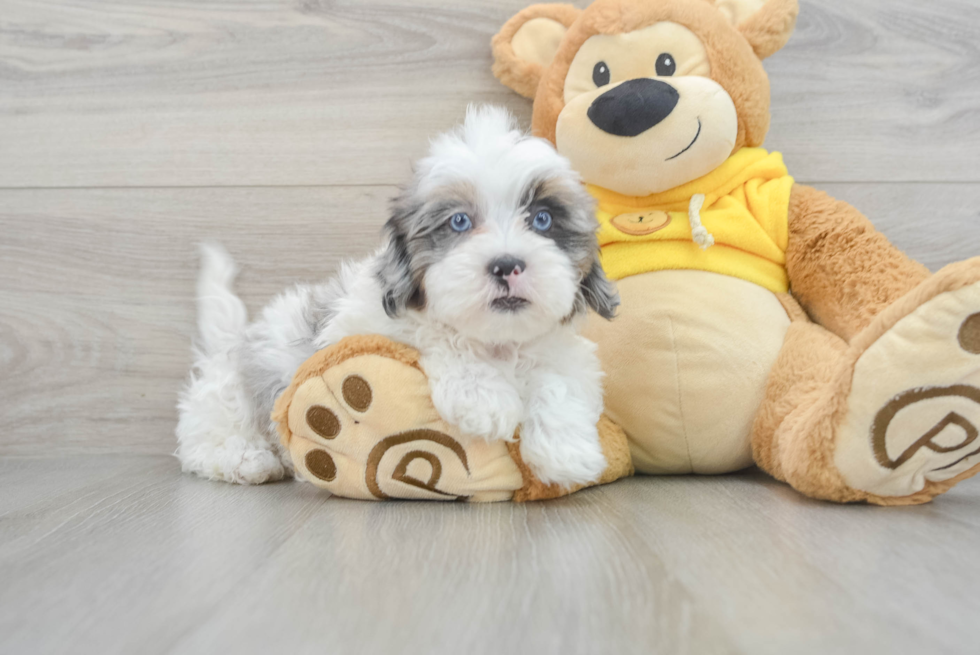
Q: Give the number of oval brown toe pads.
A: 4